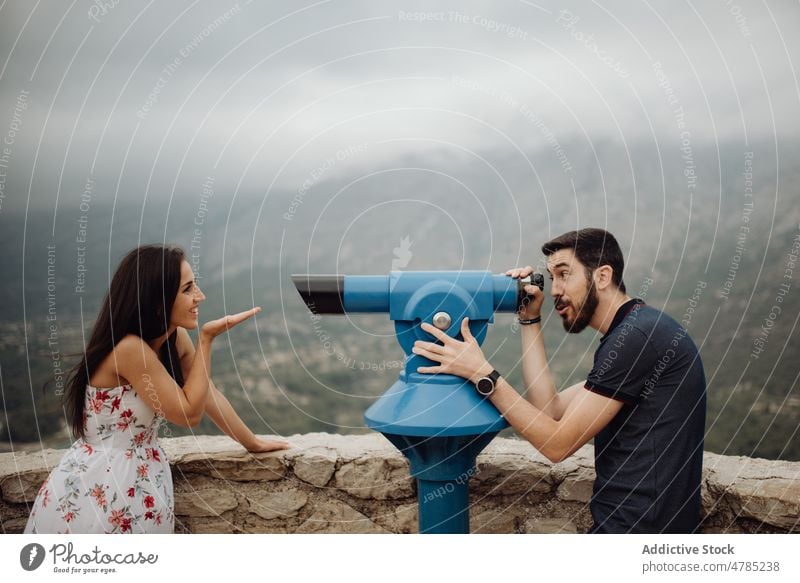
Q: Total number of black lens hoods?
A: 1